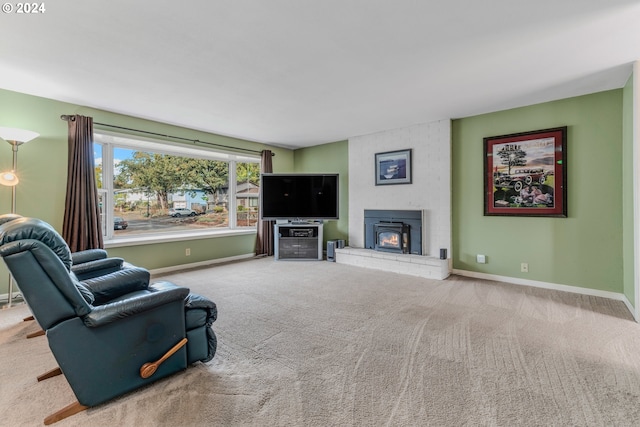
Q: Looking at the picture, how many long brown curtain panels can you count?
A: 2